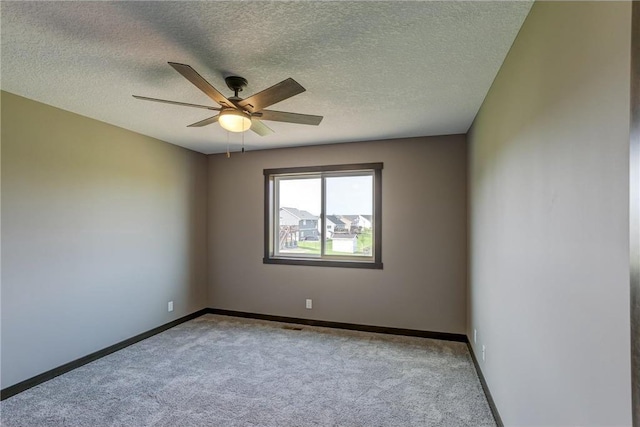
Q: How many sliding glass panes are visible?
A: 2